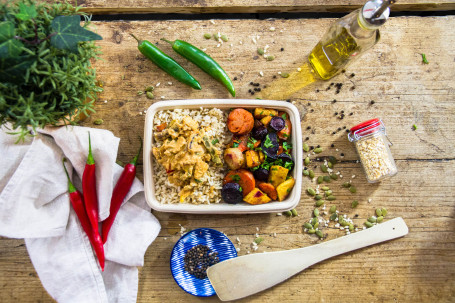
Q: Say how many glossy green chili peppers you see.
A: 2